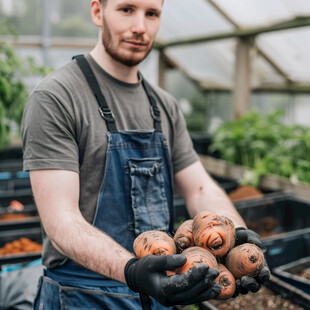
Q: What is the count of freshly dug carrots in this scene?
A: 6